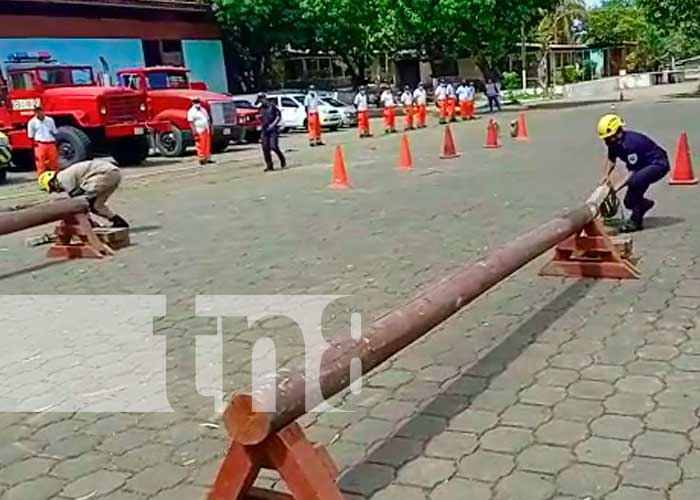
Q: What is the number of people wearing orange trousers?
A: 11